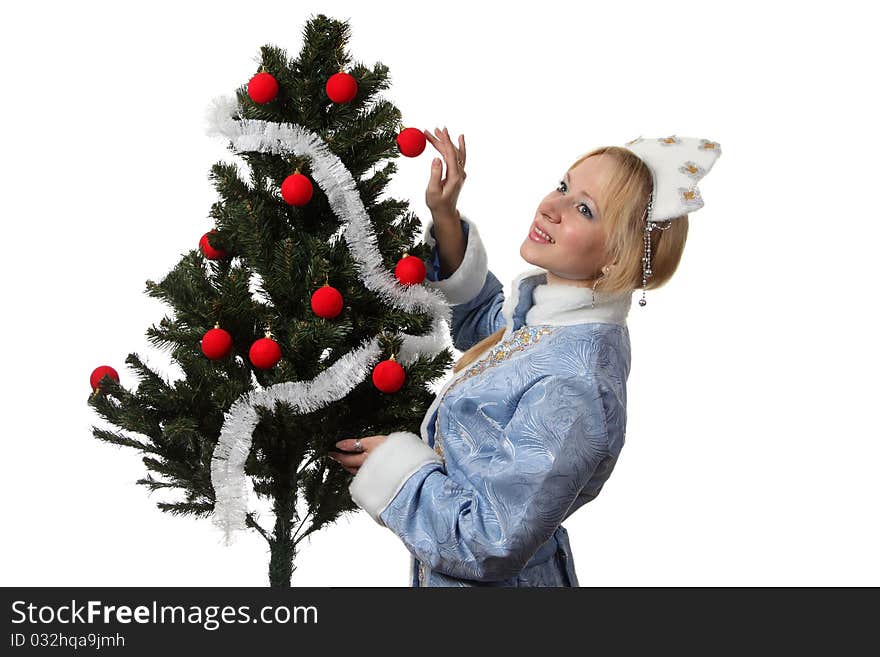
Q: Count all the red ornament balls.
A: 11